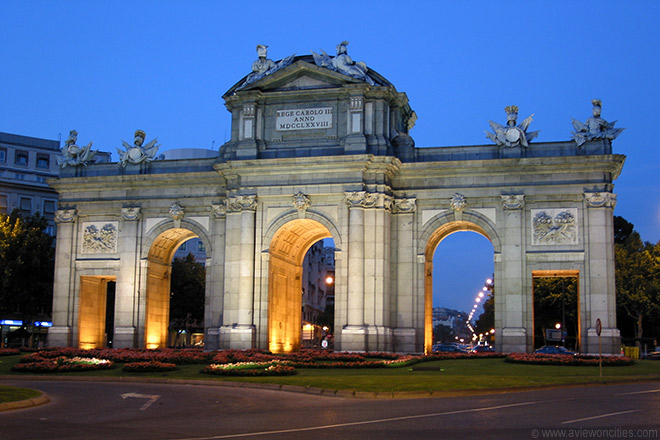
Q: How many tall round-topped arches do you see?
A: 3